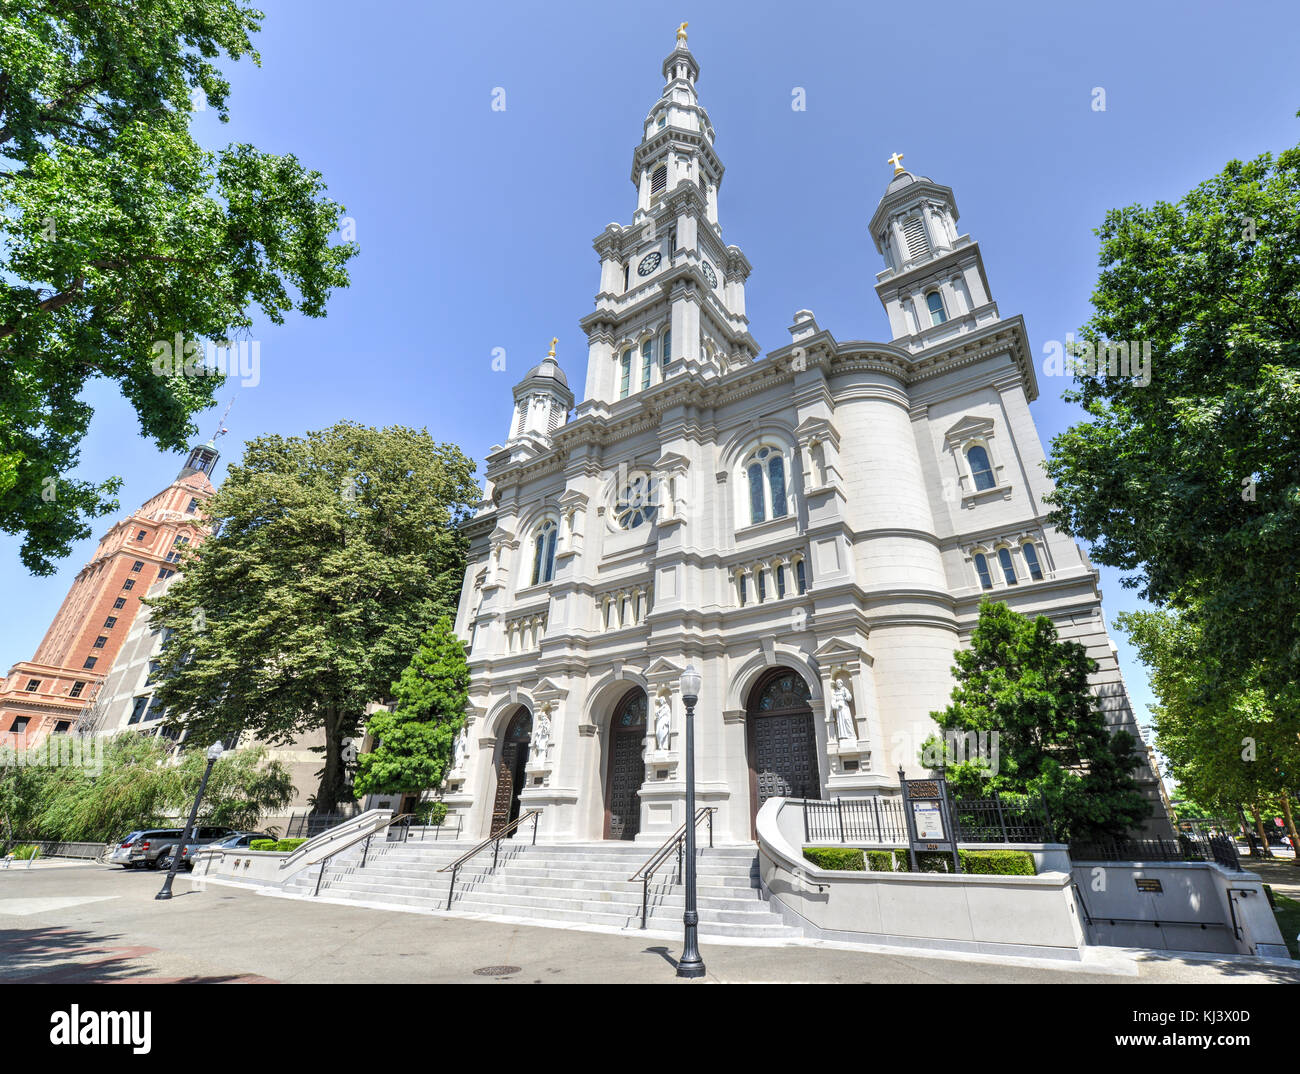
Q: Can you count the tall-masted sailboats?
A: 0